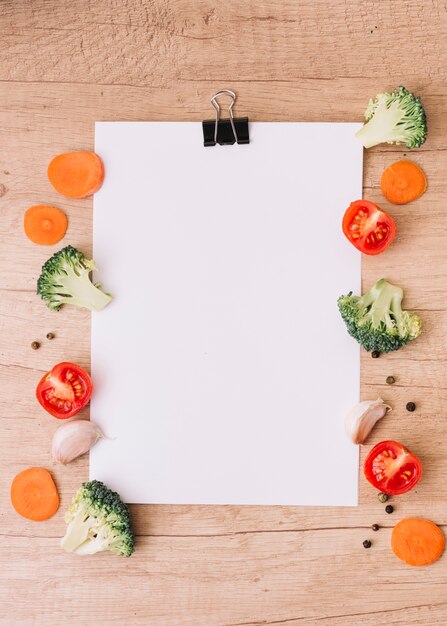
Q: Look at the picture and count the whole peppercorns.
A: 9